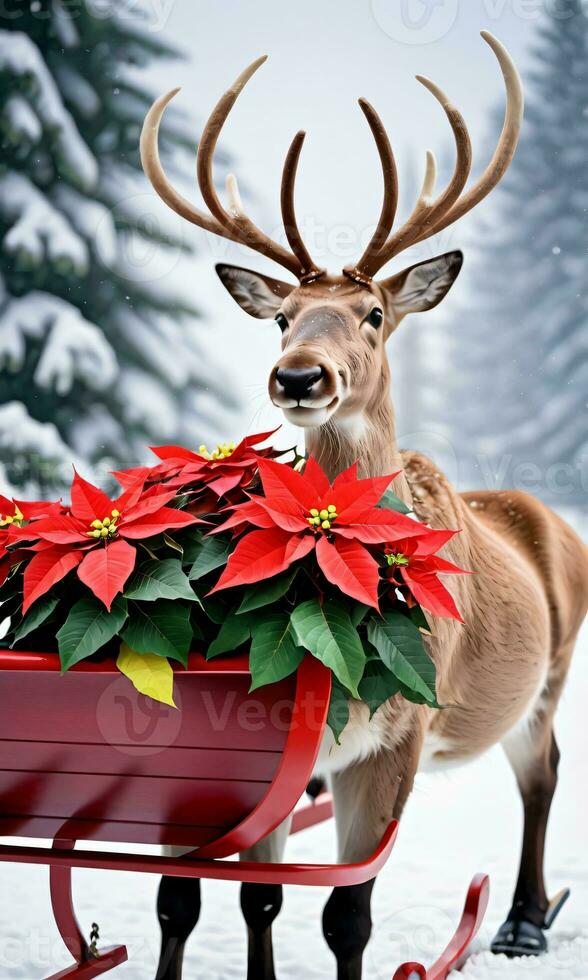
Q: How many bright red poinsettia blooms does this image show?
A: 5